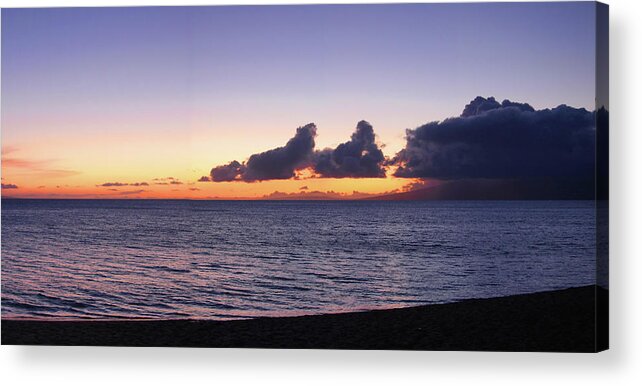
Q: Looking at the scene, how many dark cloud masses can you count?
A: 3